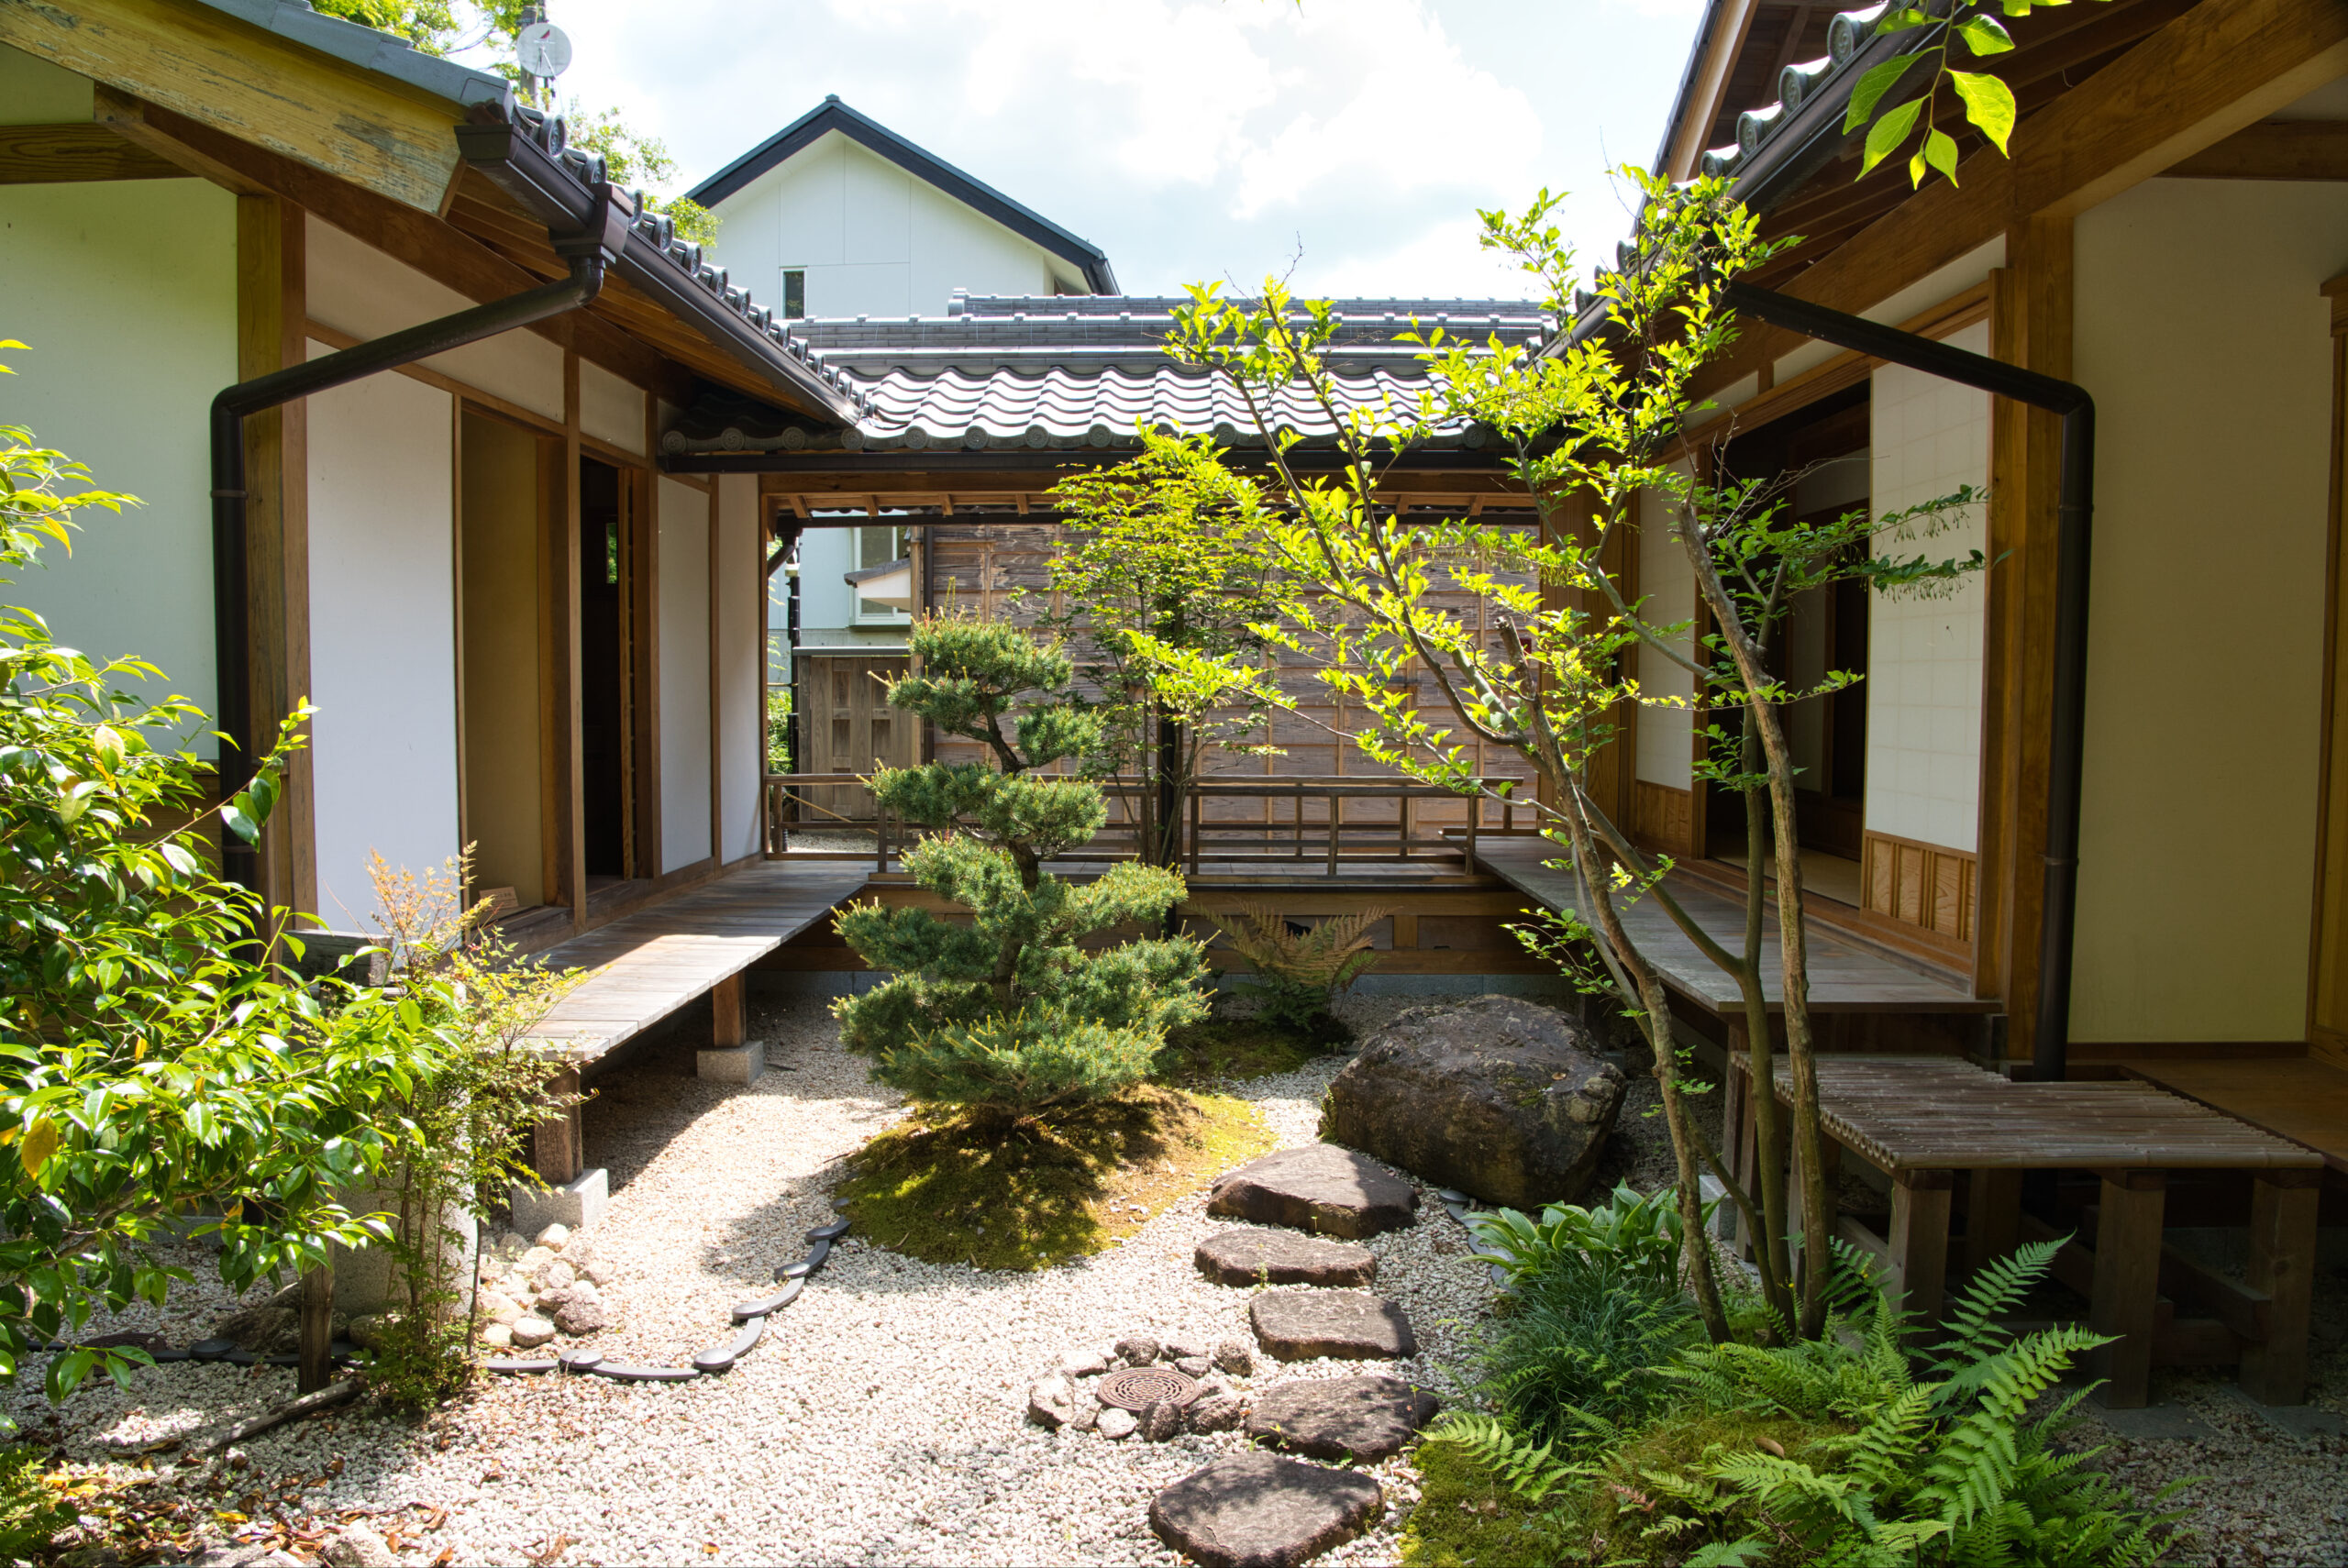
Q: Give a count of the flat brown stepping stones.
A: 5